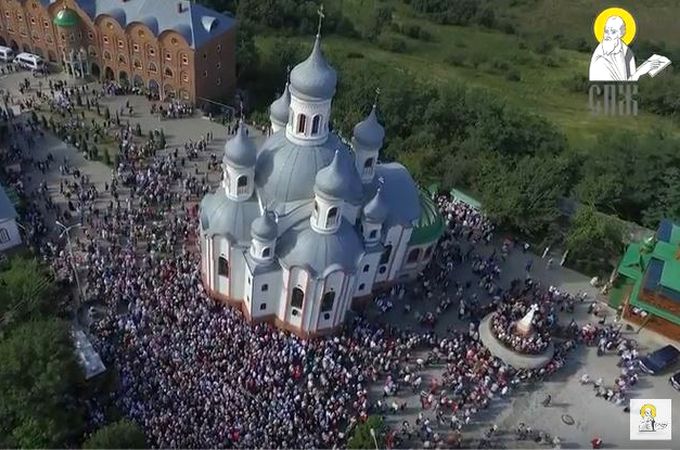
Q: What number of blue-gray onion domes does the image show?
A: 7